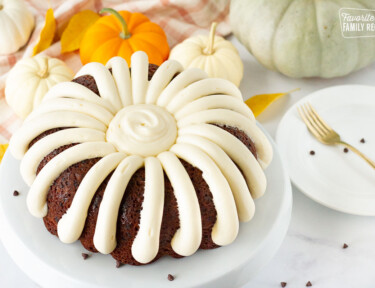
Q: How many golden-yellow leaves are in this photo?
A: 4